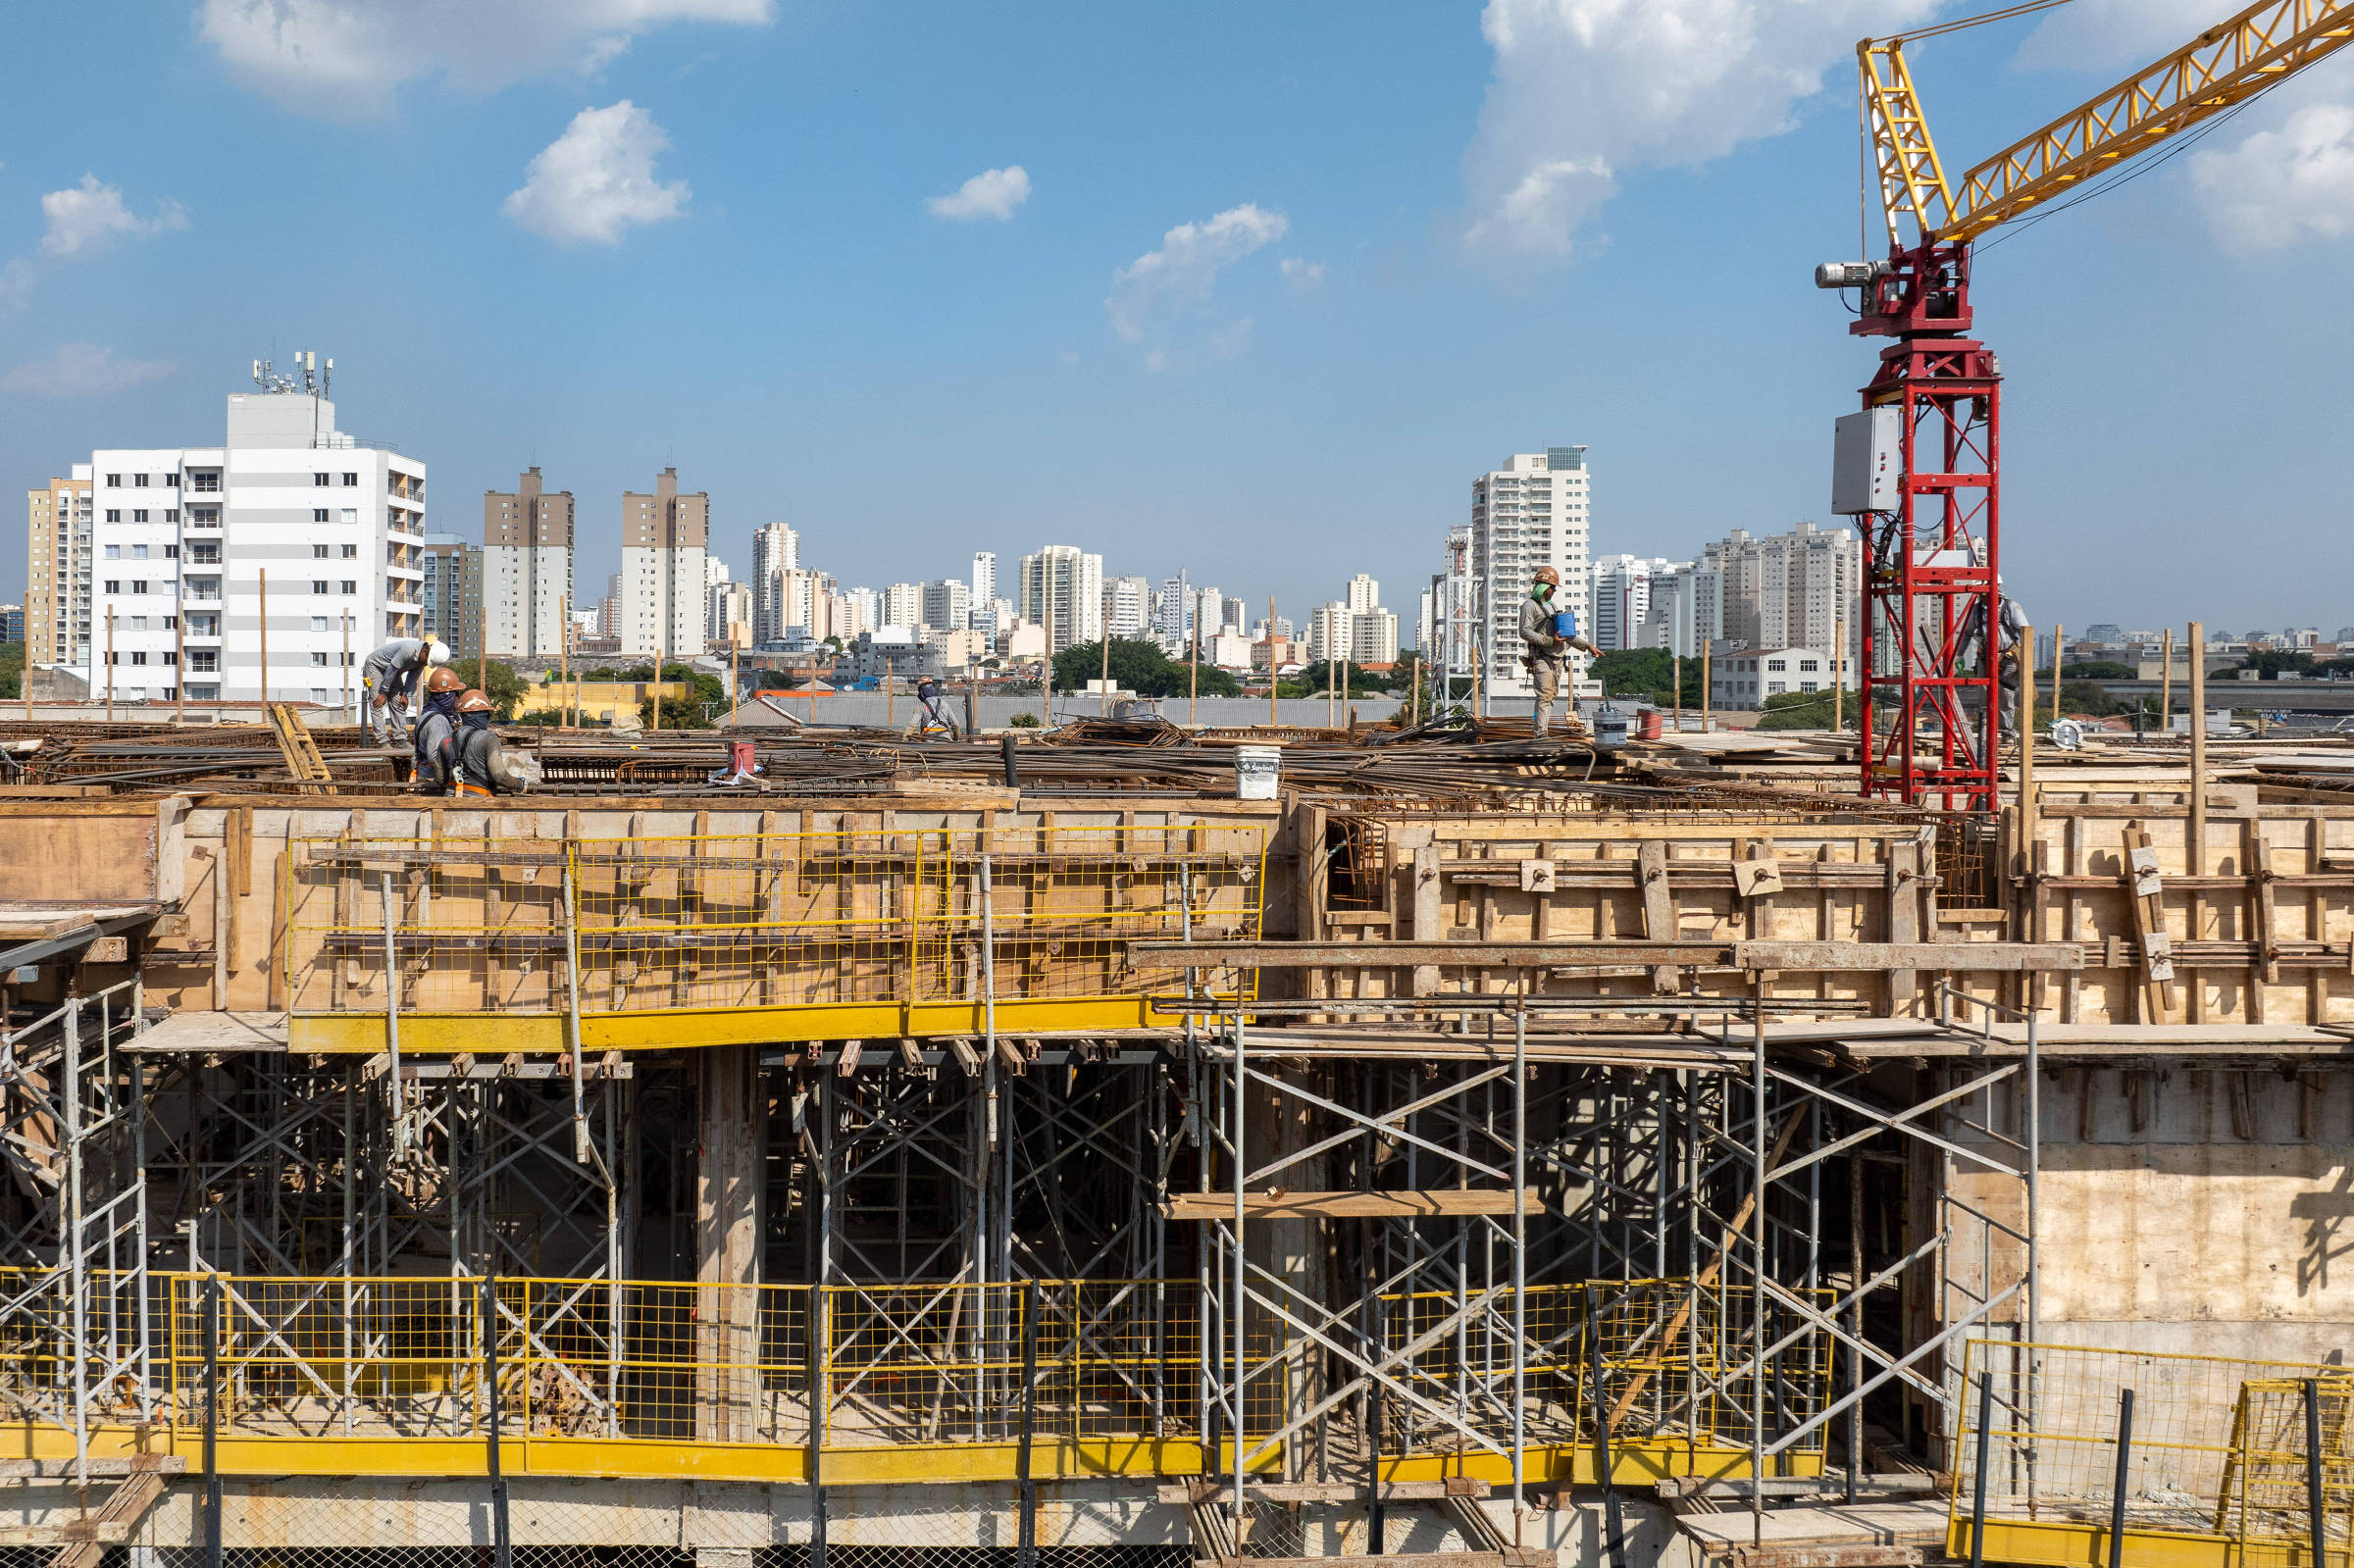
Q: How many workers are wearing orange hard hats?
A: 4